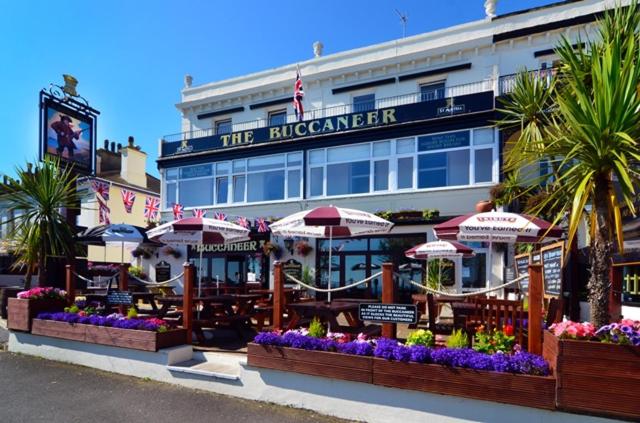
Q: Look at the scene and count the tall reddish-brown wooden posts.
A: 6